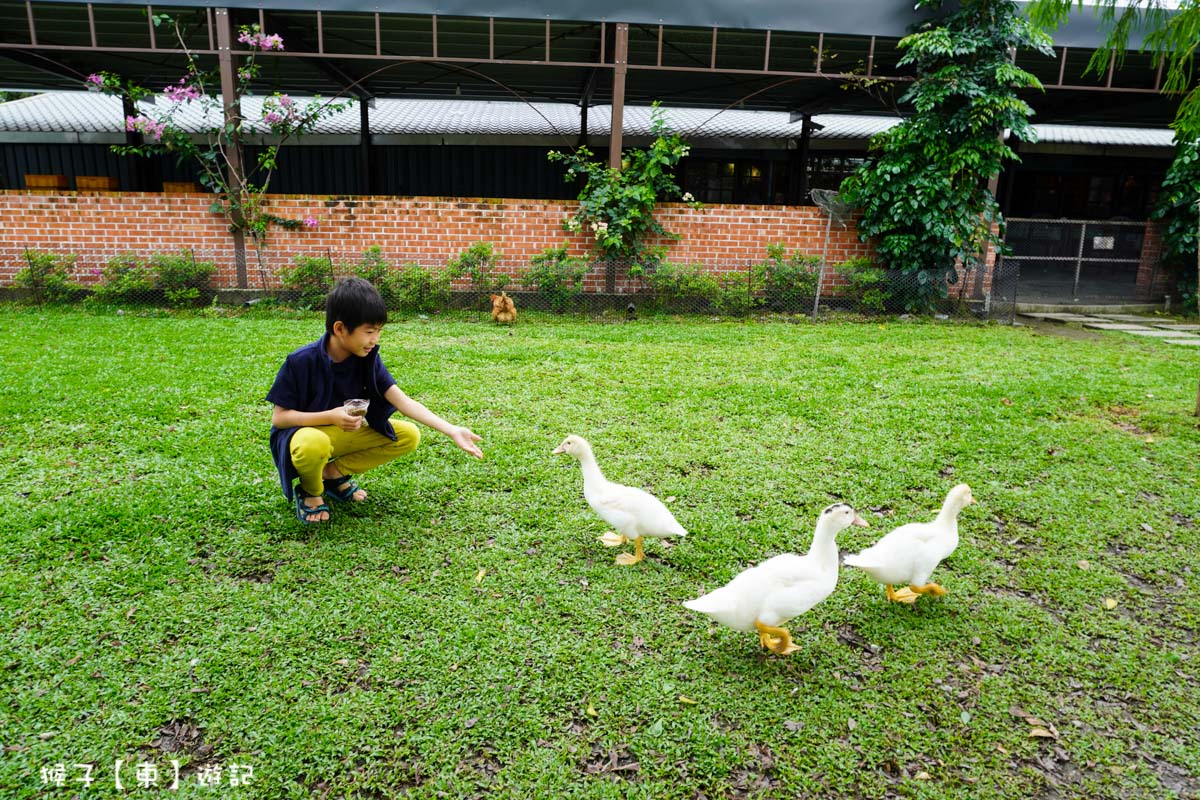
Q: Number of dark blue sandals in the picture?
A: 2